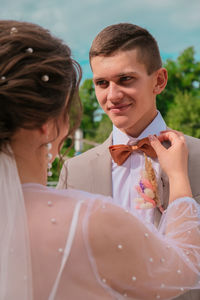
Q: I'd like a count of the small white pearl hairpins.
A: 4